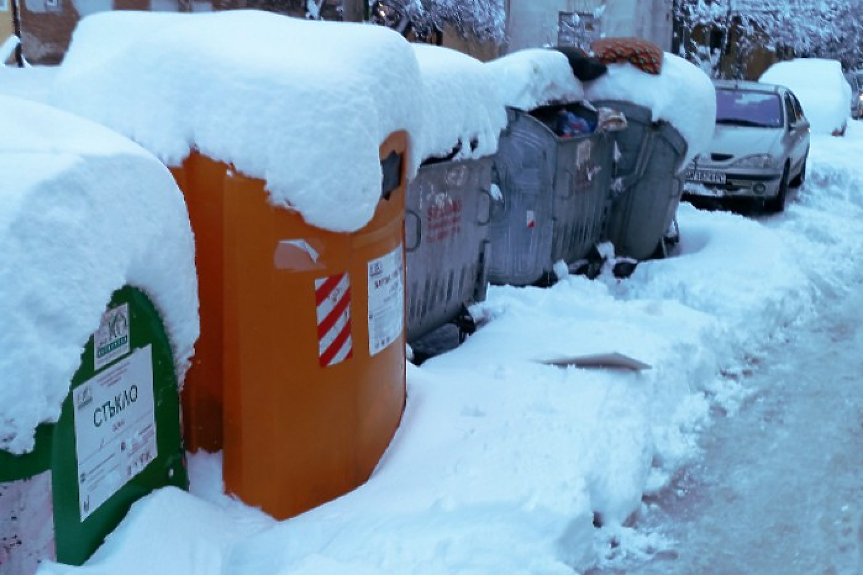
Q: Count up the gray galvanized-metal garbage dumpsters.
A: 3